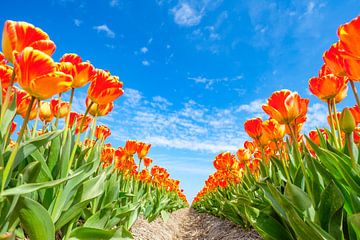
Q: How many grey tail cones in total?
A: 0